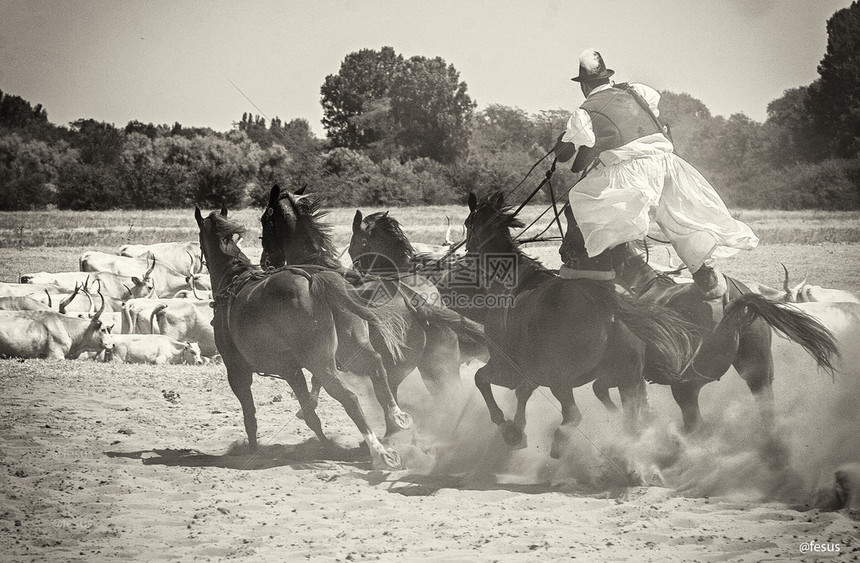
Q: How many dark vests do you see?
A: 1